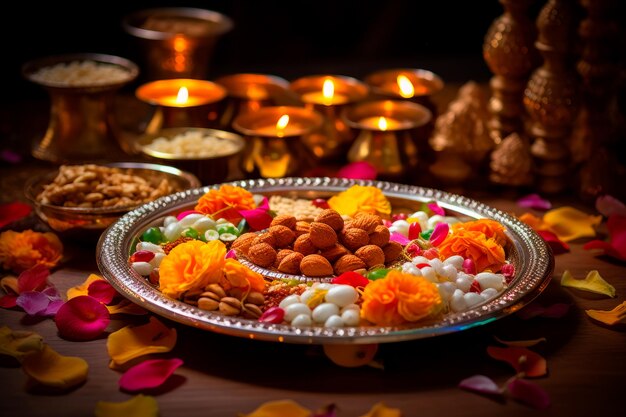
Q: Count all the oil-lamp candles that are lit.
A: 5